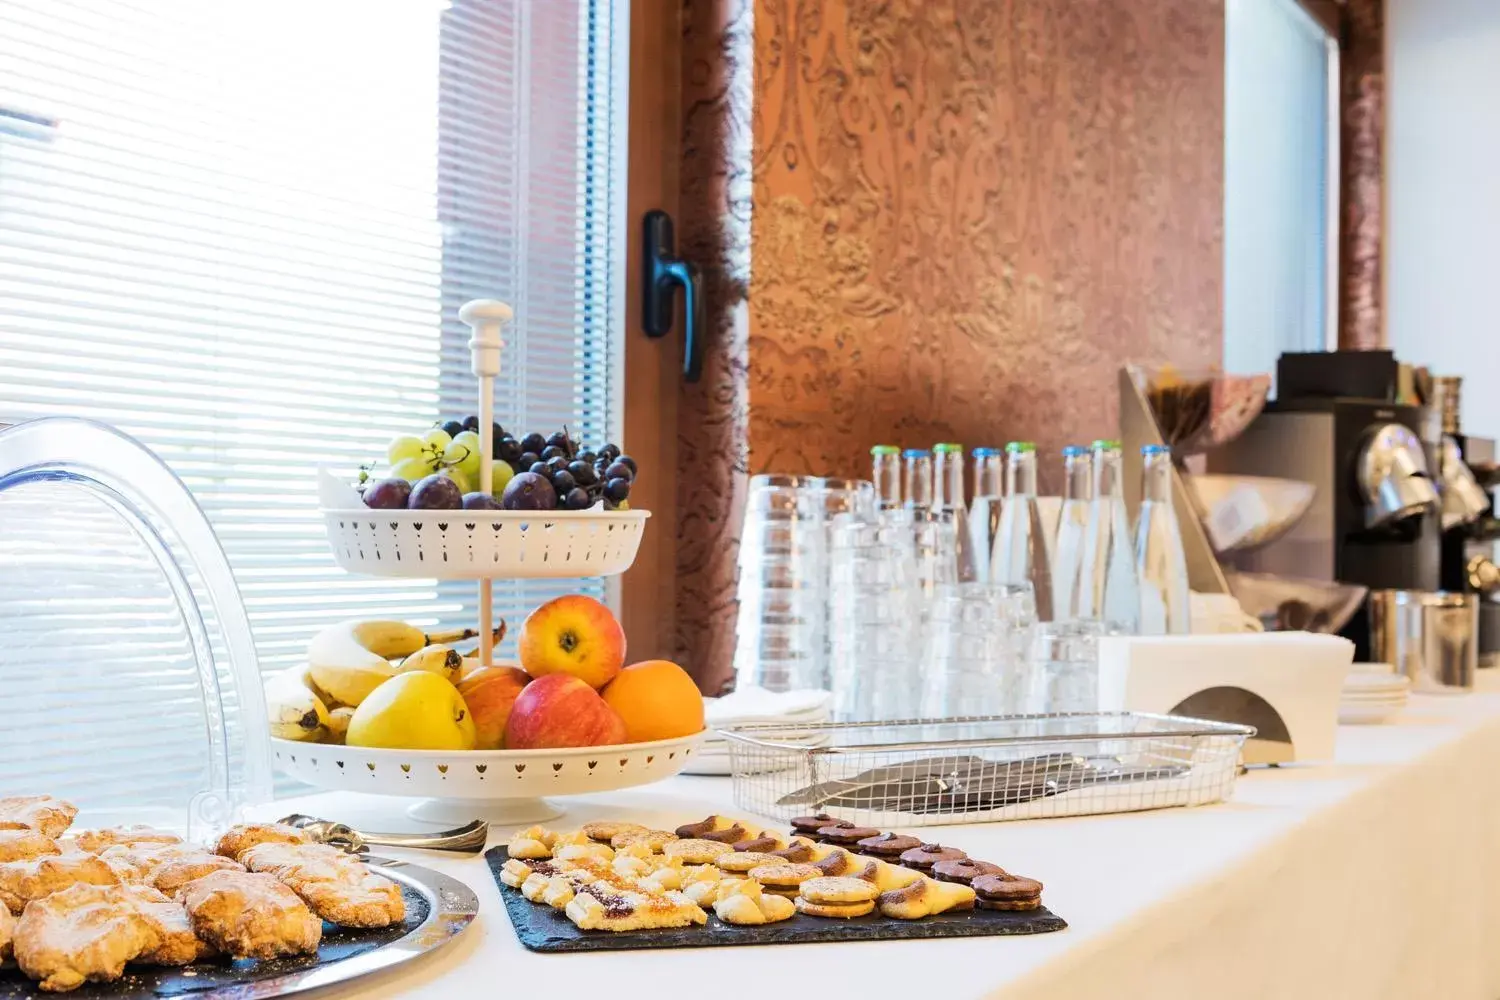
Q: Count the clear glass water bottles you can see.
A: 8